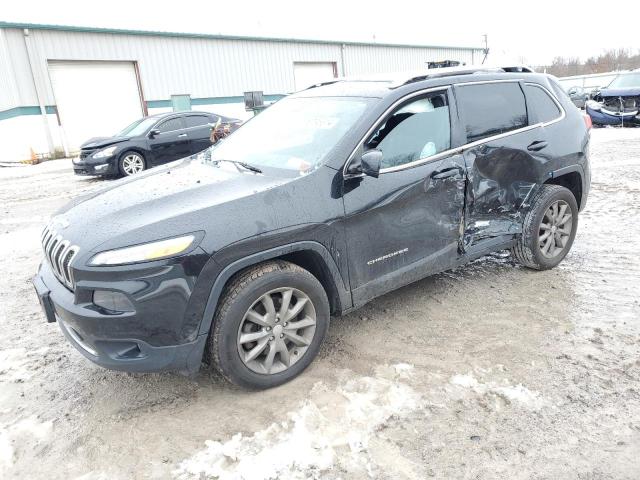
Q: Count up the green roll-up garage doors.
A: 0